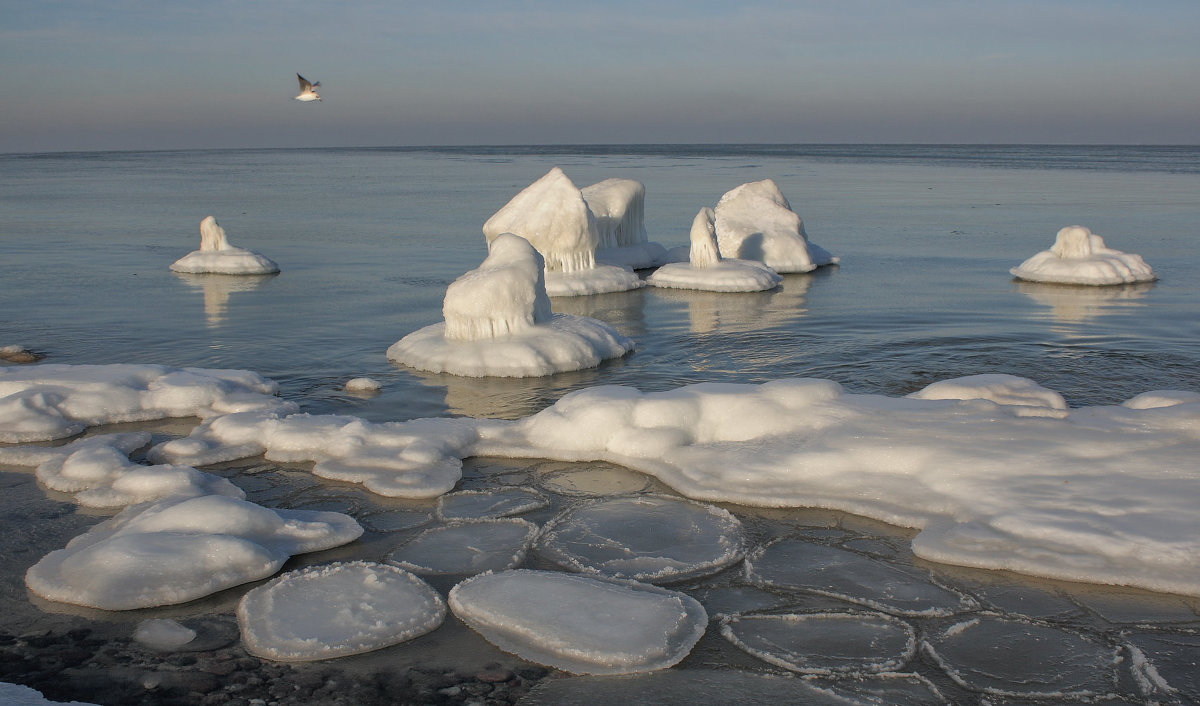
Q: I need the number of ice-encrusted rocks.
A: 7